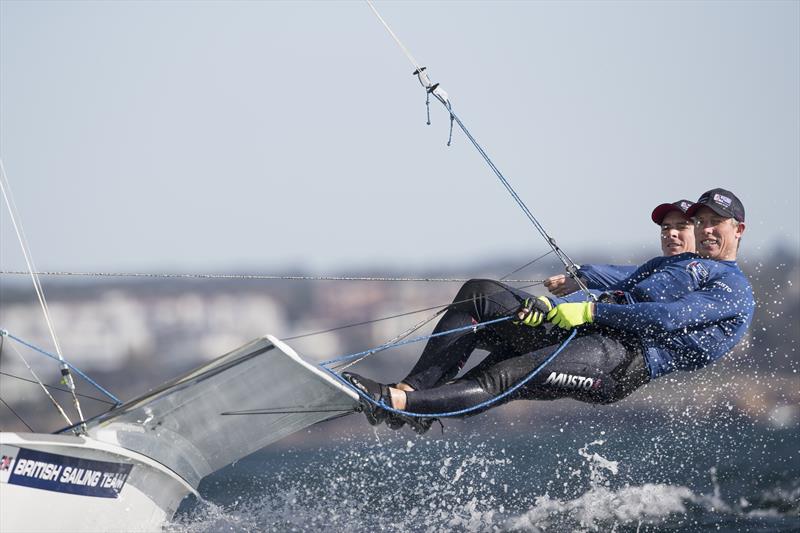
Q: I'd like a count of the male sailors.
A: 2